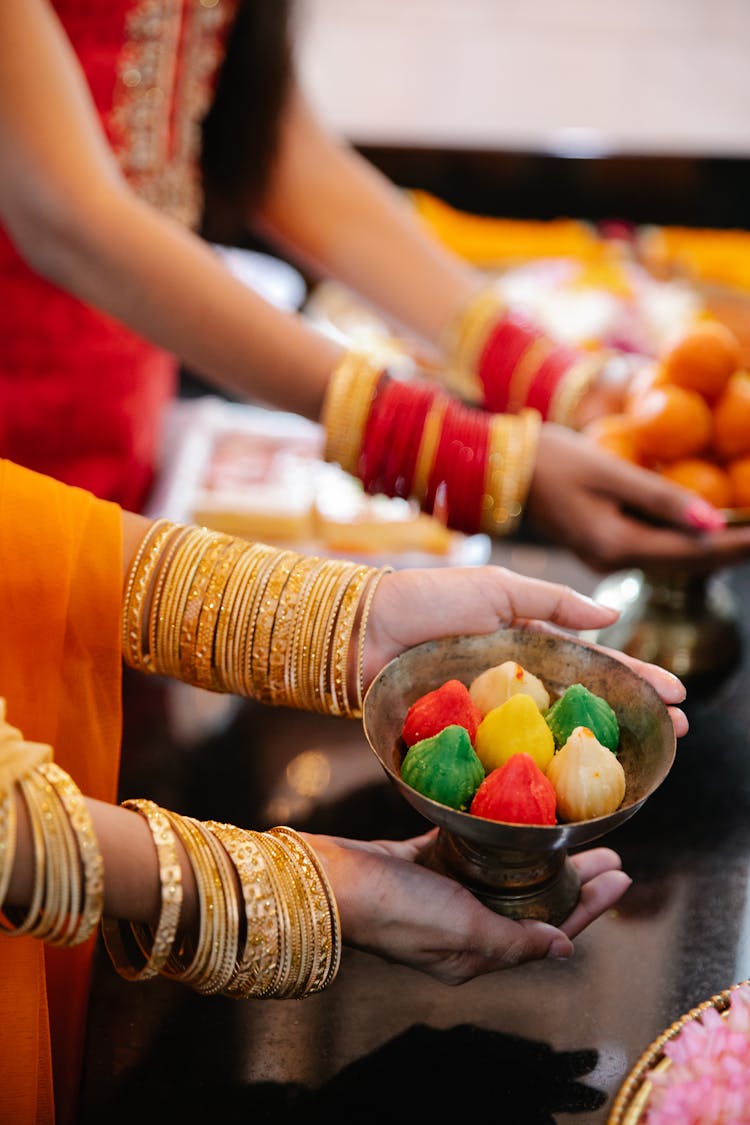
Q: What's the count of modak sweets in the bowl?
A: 7